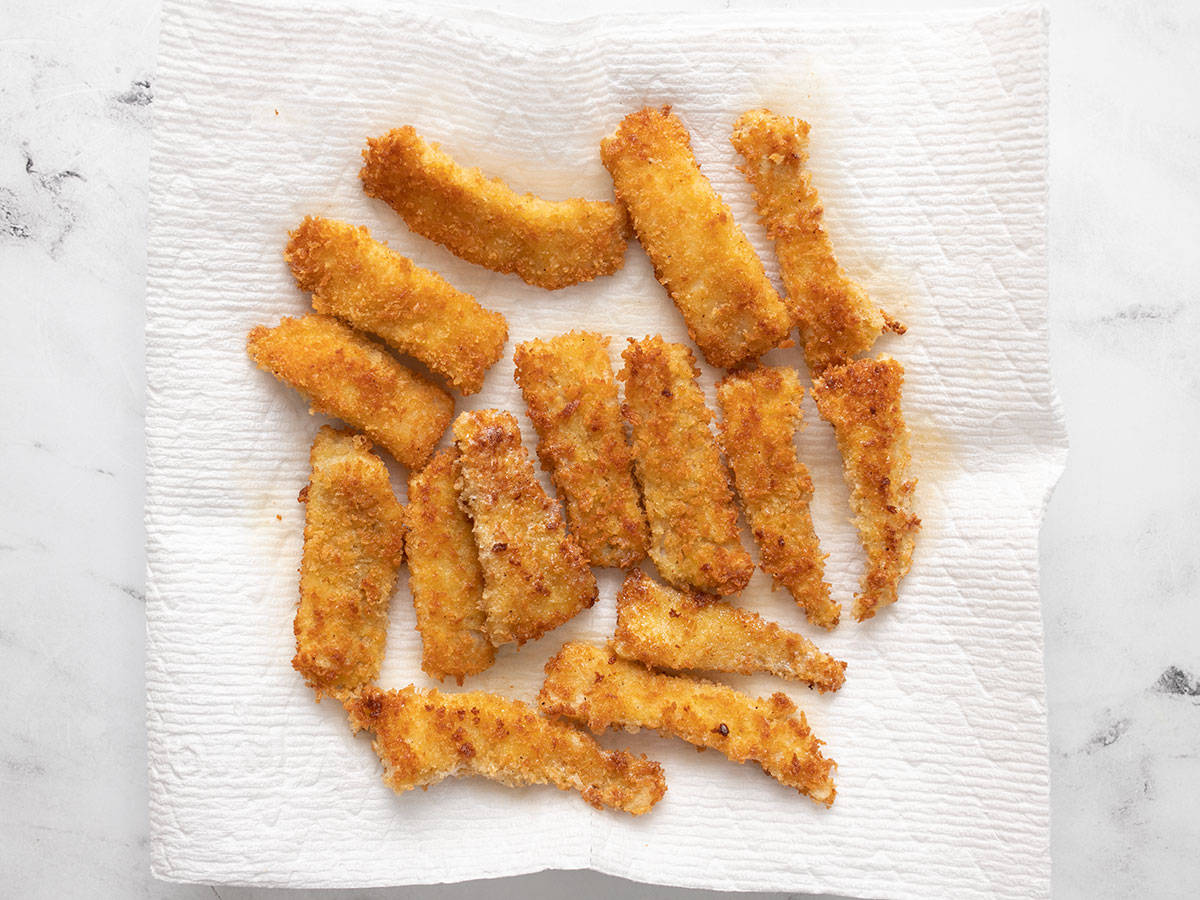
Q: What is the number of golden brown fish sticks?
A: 15